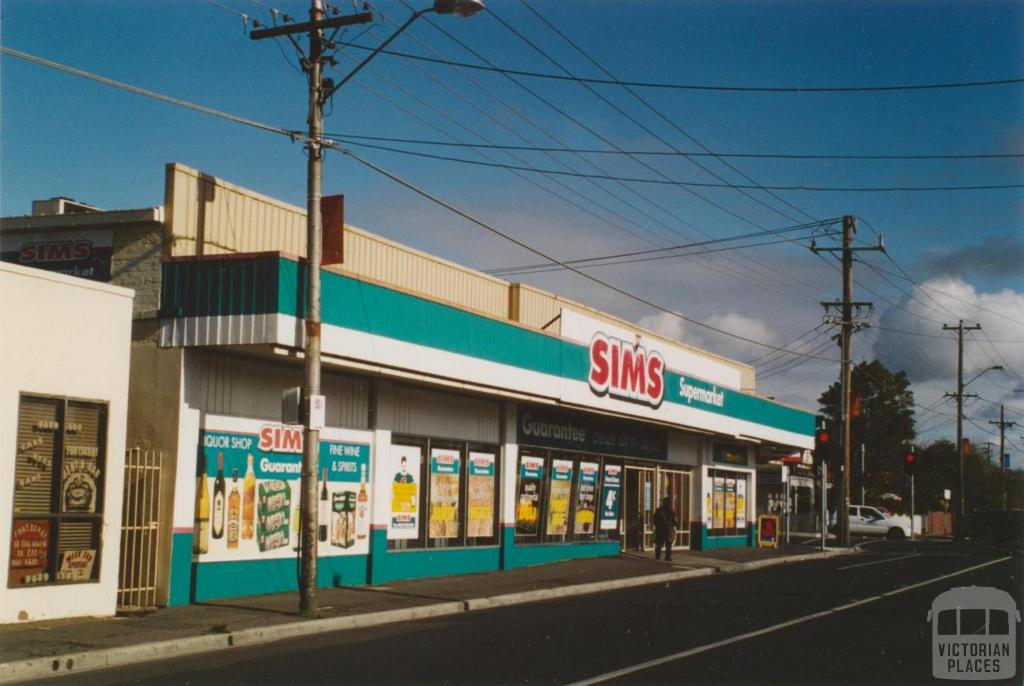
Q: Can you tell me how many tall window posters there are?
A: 11